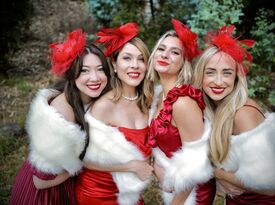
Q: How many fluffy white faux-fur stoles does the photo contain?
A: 4